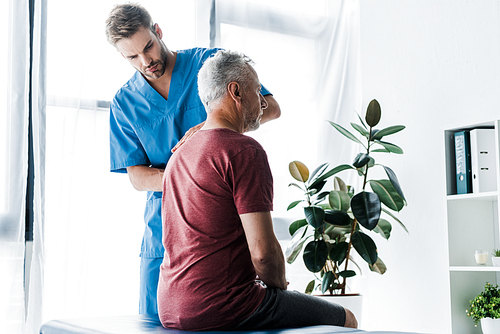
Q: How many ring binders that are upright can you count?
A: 2